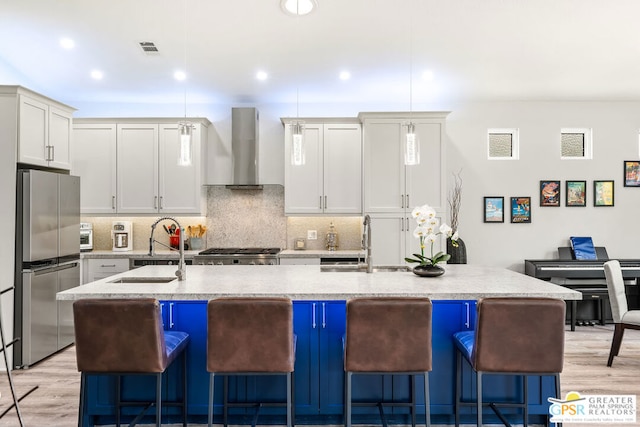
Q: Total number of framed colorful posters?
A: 6